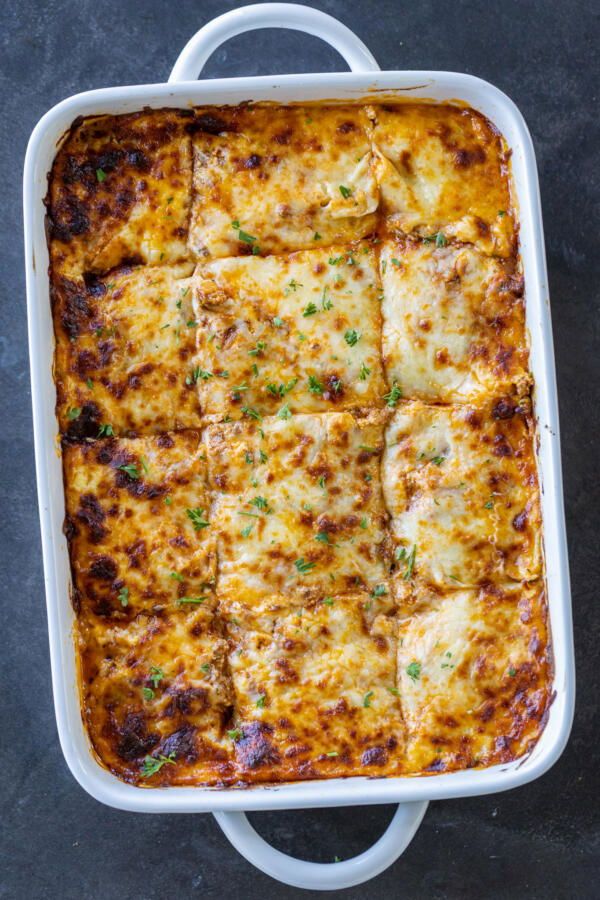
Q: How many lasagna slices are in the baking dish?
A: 12